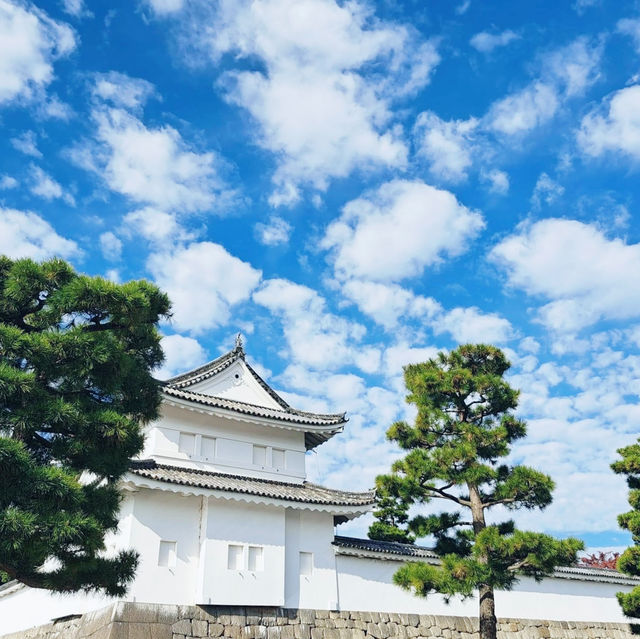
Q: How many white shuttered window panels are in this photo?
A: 8